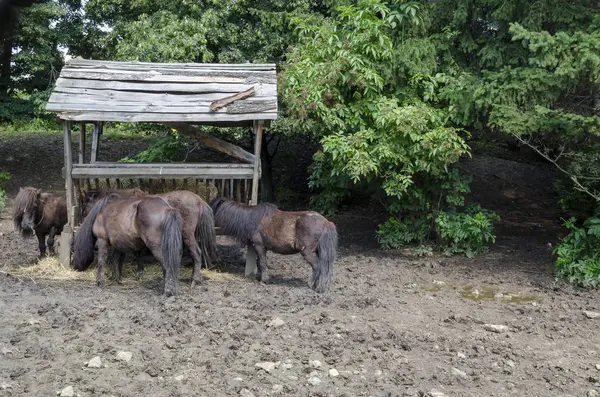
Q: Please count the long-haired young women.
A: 0